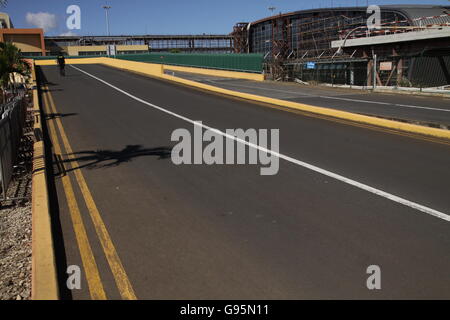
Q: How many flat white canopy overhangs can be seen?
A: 1